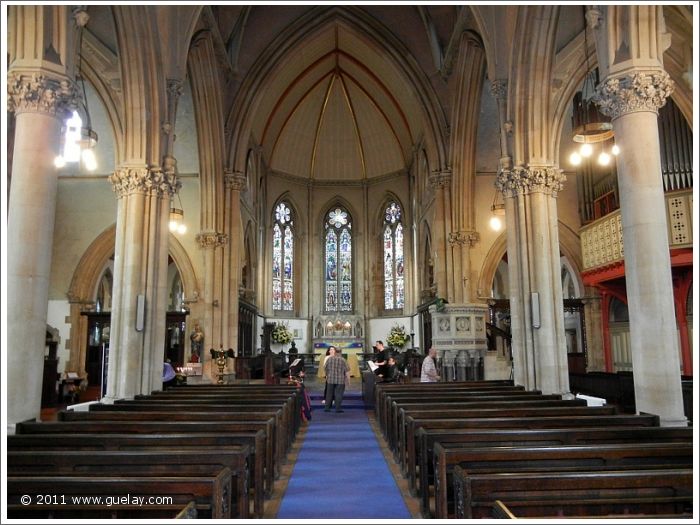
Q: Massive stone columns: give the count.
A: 4